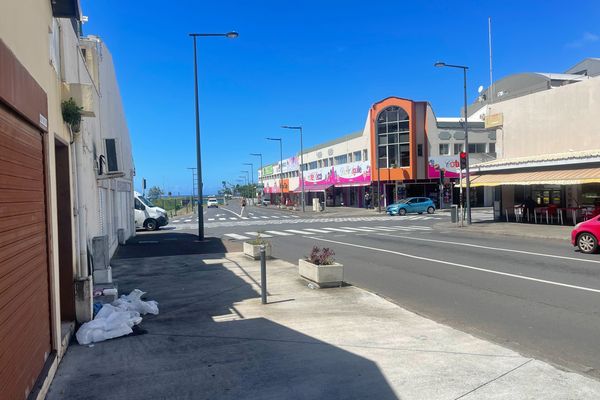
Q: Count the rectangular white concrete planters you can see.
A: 2